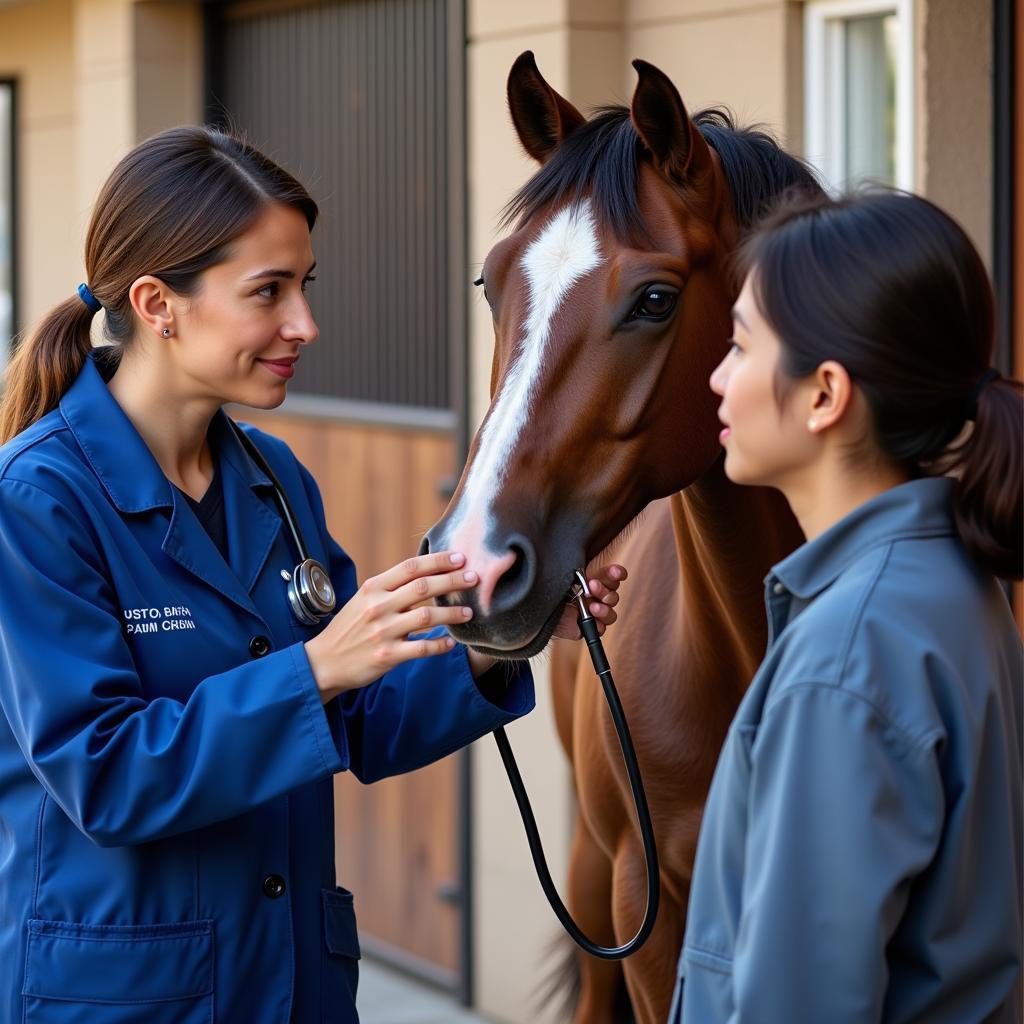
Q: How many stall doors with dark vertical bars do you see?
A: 1